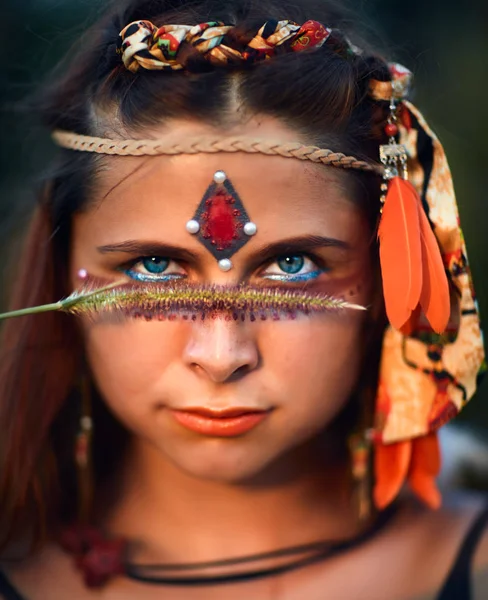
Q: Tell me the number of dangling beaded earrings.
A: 2